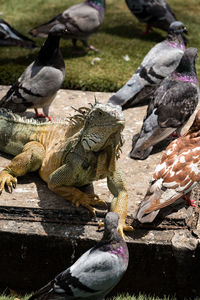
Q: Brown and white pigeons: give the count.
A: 1